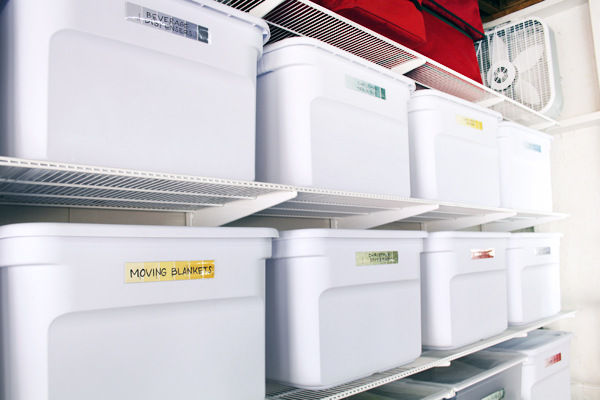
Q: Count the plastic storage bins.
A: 11